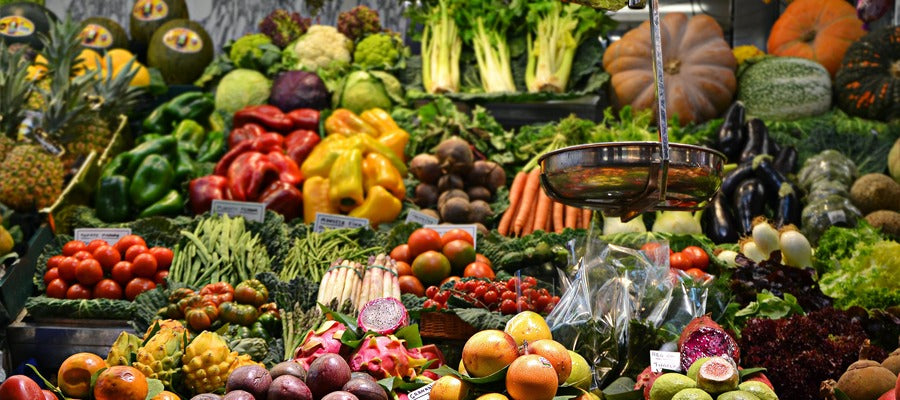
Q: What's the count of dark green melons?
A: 4